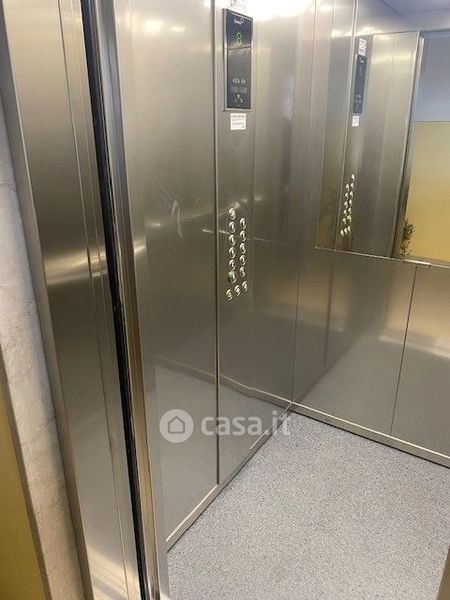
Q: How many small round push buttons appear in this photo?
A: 14